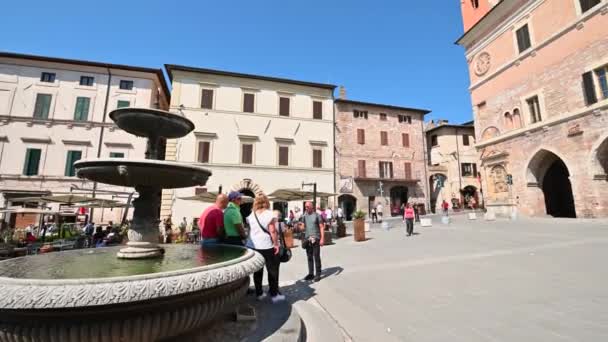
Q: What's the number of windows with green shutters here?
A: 6